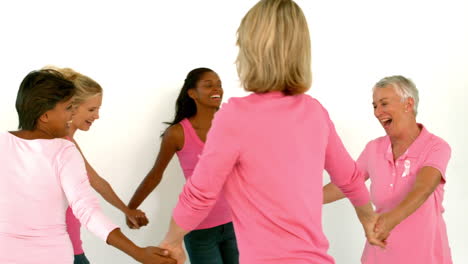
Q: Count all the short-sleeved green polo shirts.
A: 0